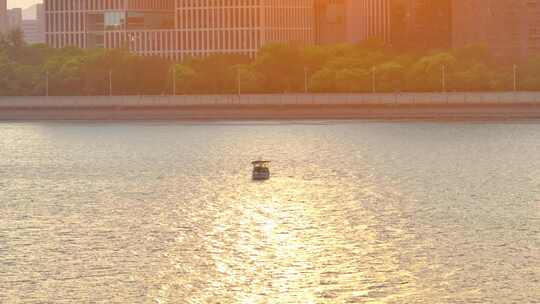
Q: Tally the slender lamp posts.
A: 8